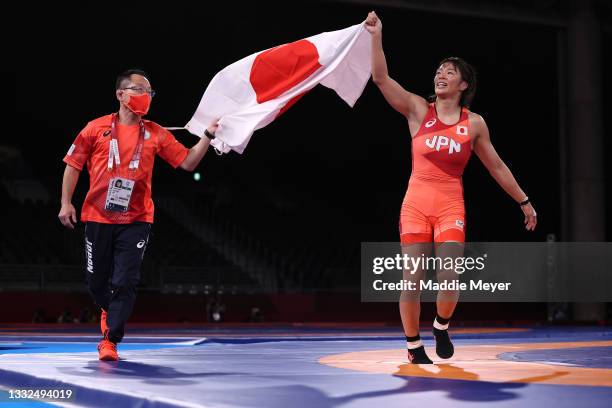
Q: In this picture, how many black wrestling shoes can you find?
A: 2